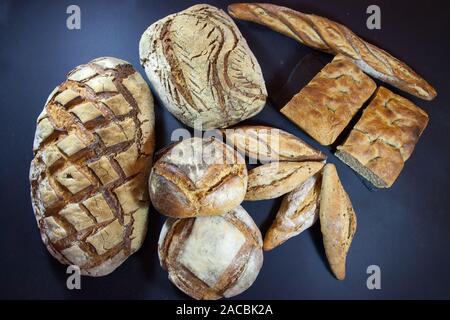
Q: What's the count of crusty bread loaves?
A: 11